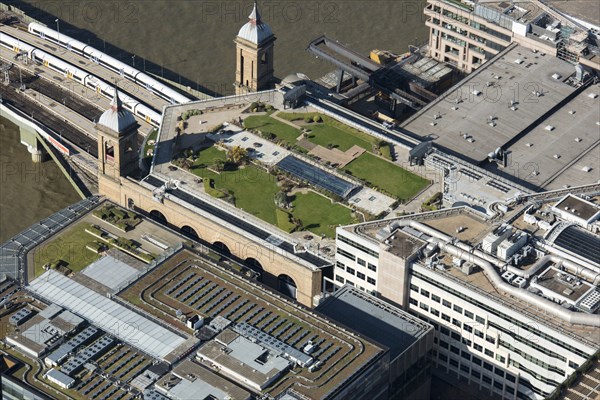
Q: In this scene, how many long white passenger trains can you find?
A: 2